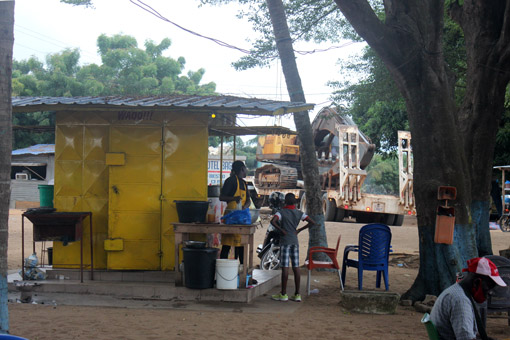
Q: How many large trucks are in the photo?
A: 1